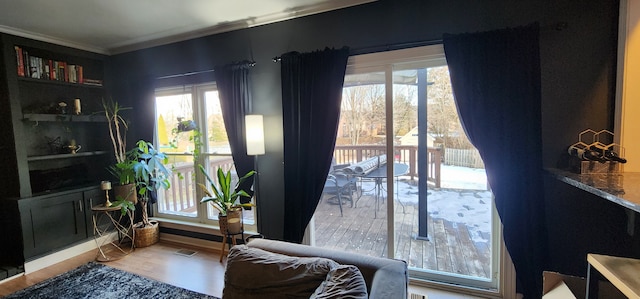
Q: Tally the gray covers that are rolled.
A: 2